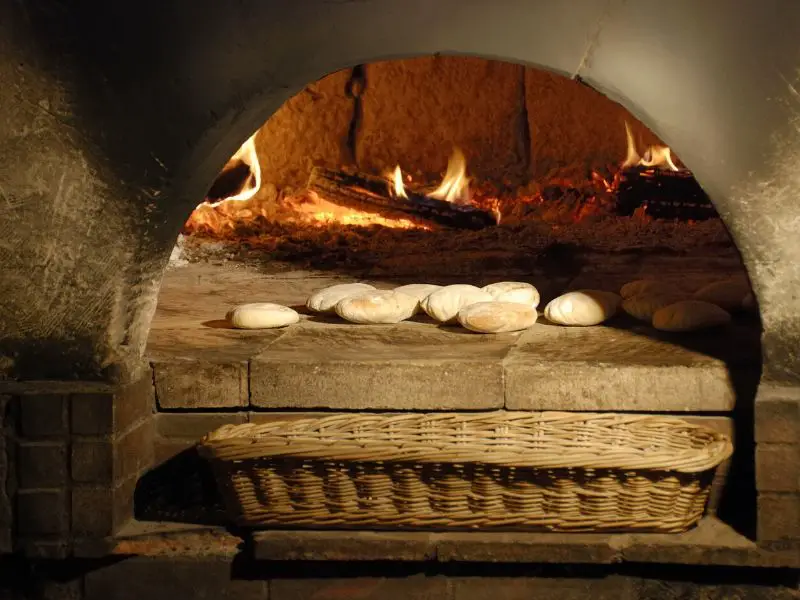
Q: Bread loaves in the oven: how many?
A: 12